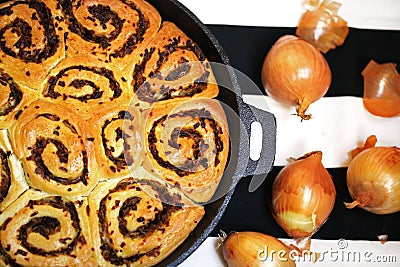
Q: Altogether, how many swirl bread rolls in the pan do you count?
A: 11